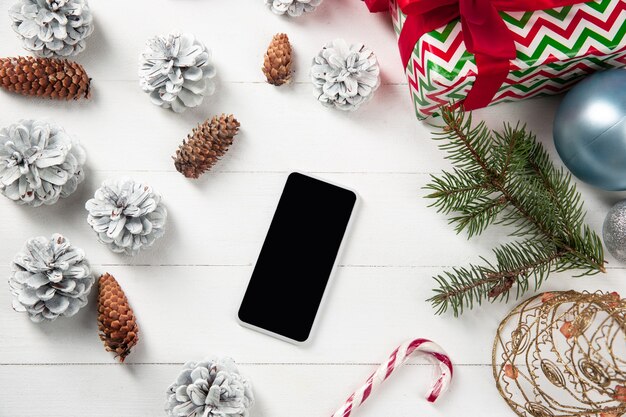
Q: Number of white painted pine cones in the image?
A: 8